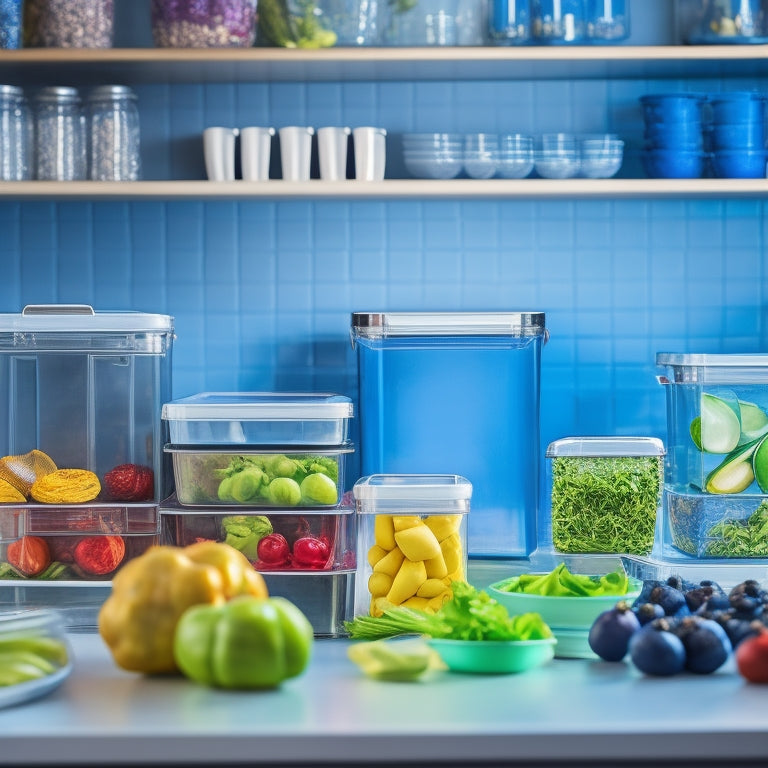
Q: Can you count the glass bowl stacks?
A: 5